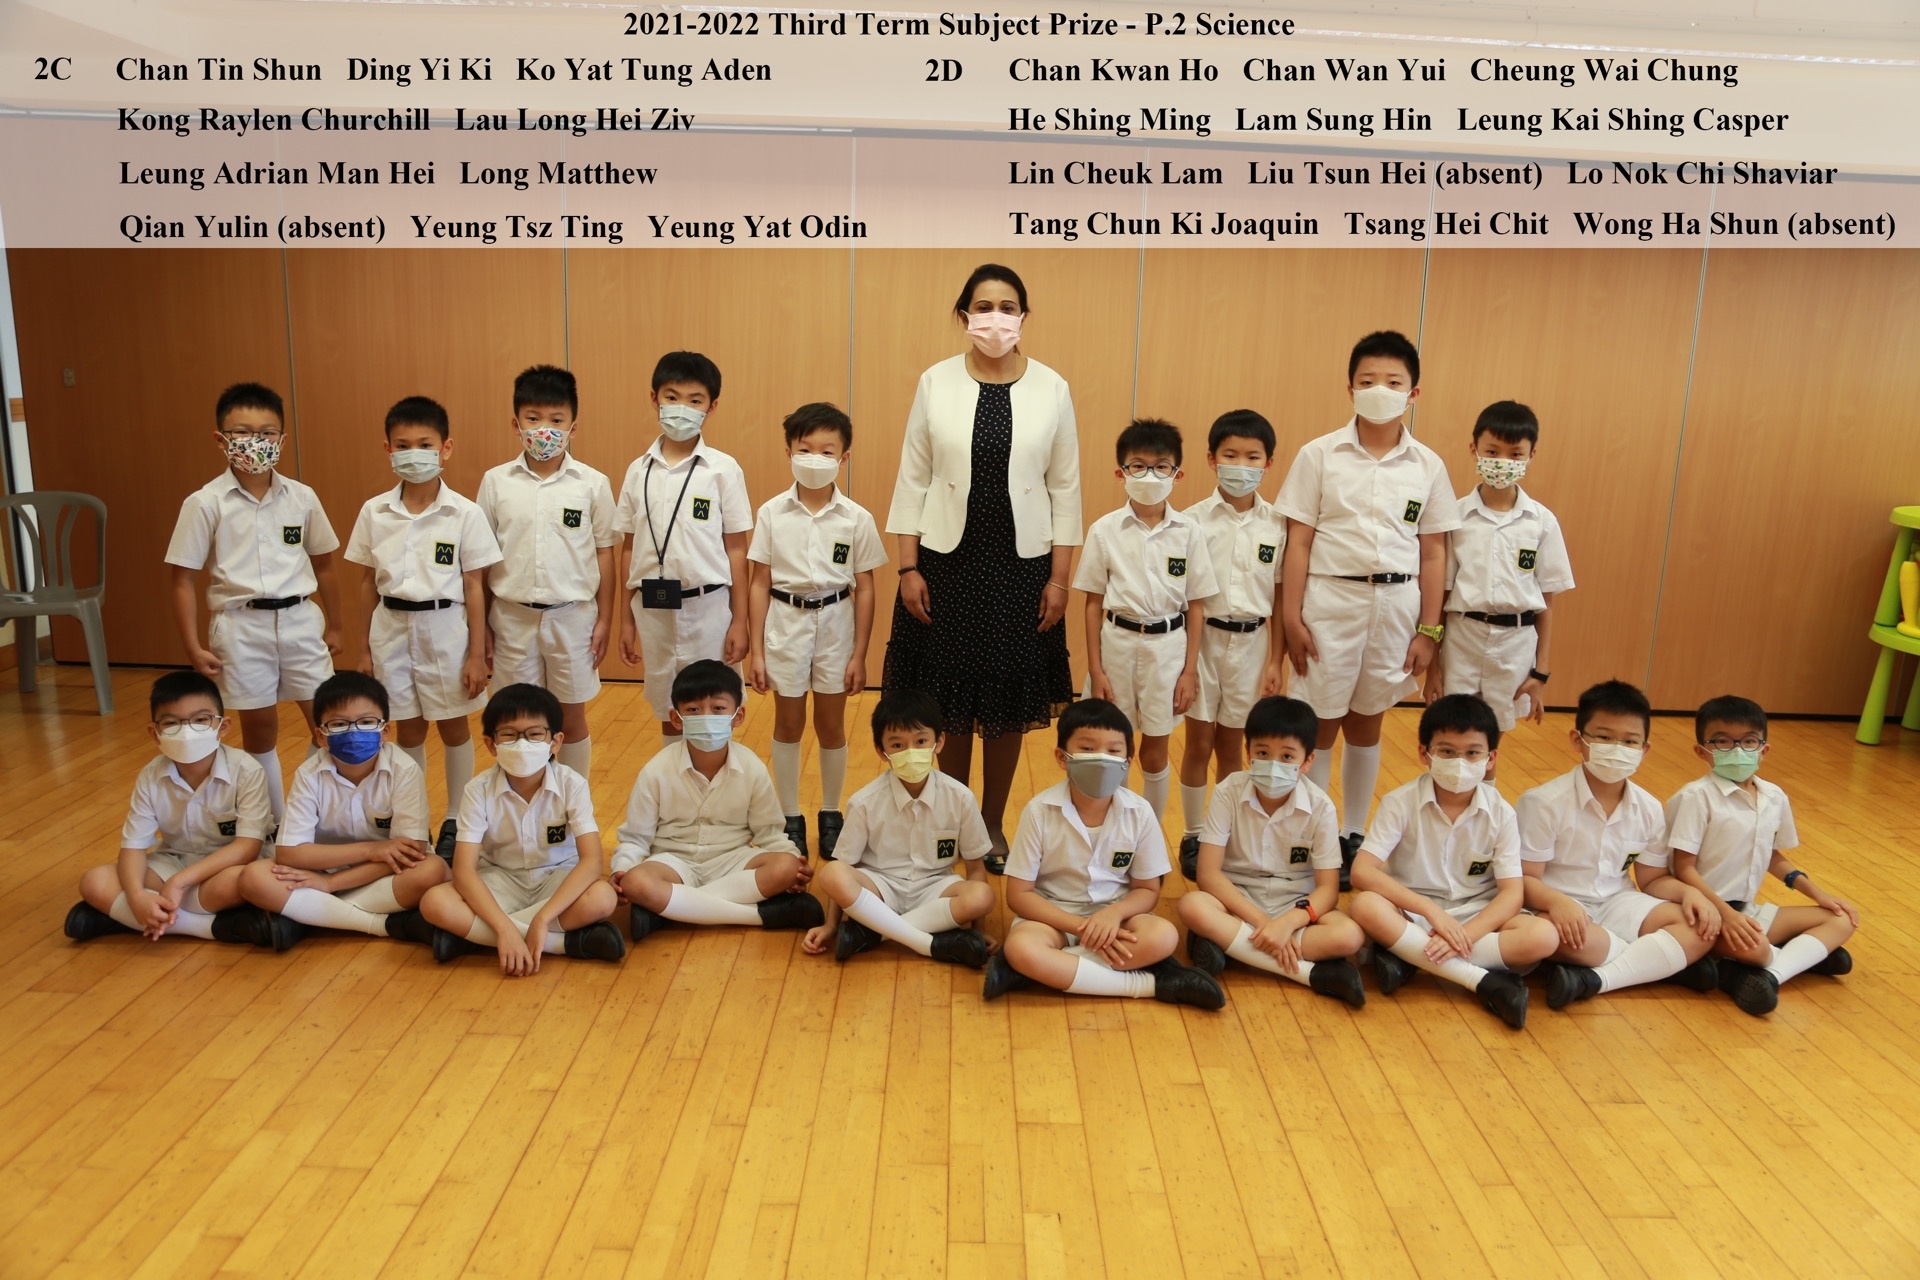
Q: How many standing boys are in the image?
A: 9